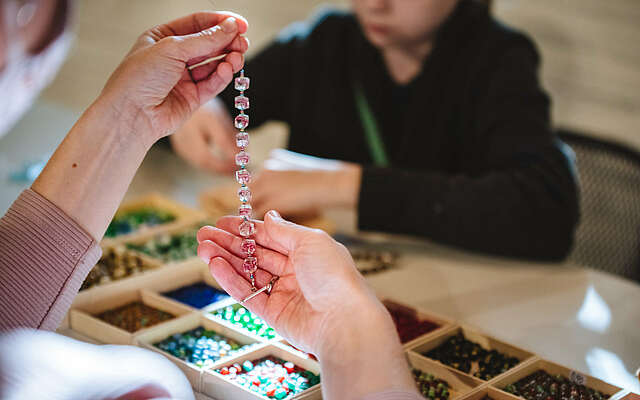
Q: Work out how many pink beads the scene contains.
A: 11